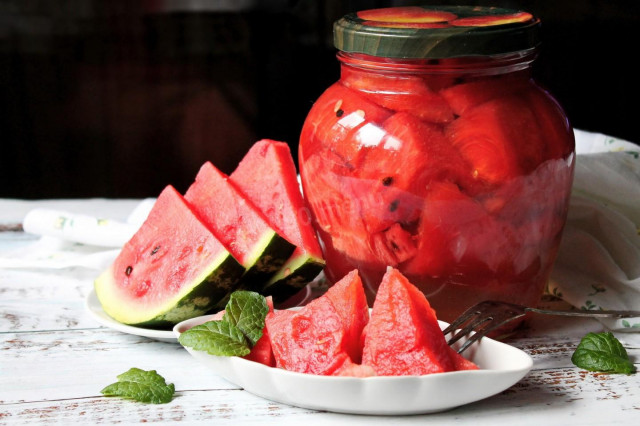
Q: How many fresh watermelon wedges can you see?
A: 3